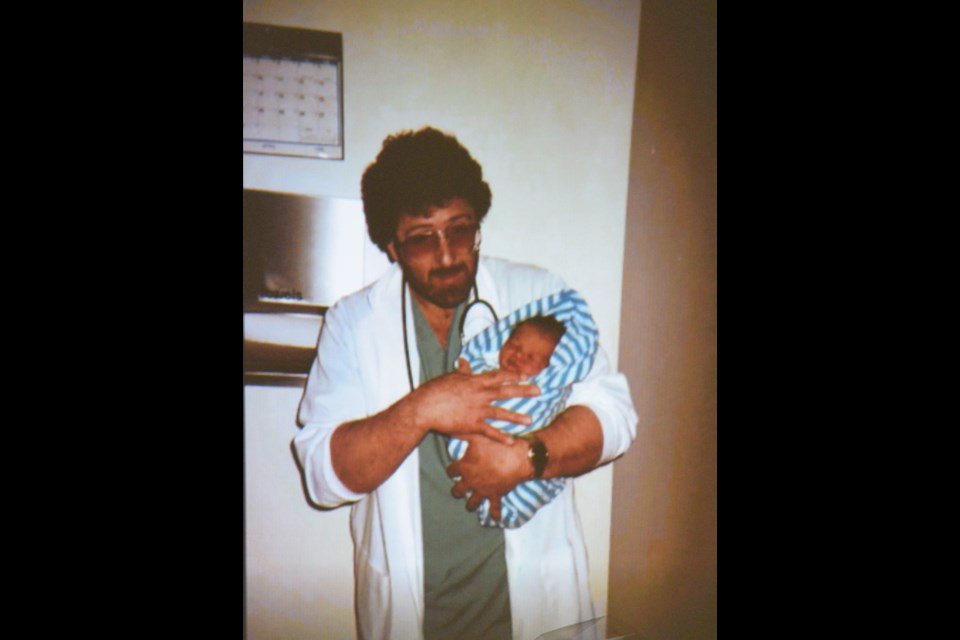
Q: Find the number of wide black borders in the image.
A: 2